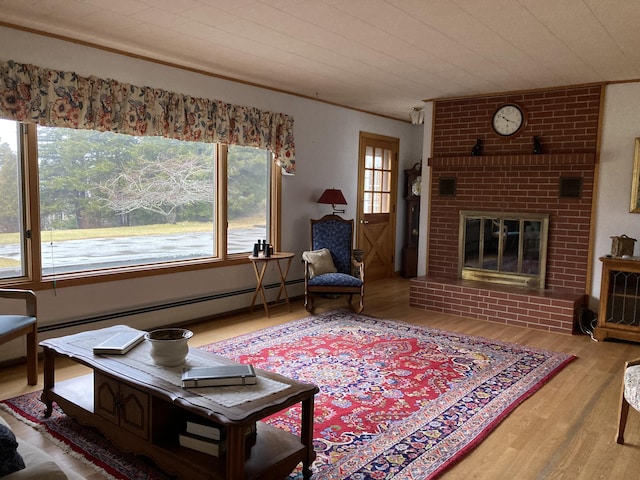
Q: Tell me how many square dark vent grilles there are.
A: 2